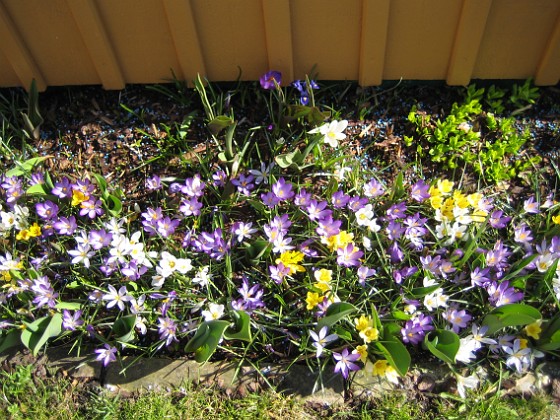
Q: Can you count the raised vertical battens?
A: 7